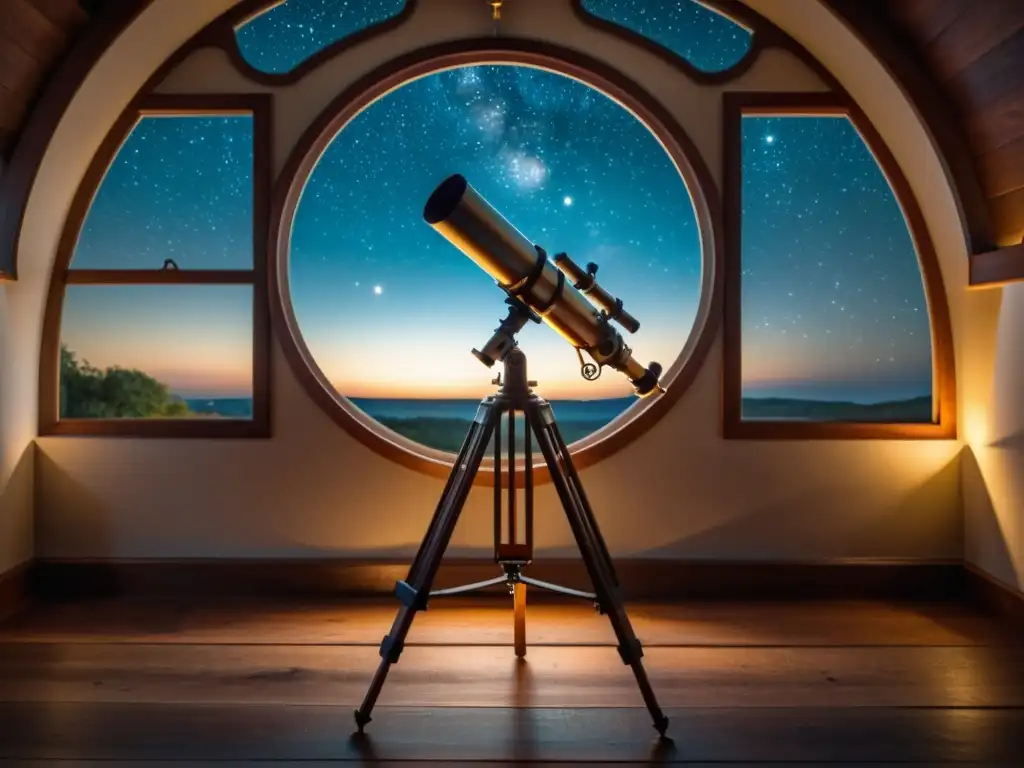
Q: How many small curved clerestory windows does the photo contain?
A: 2